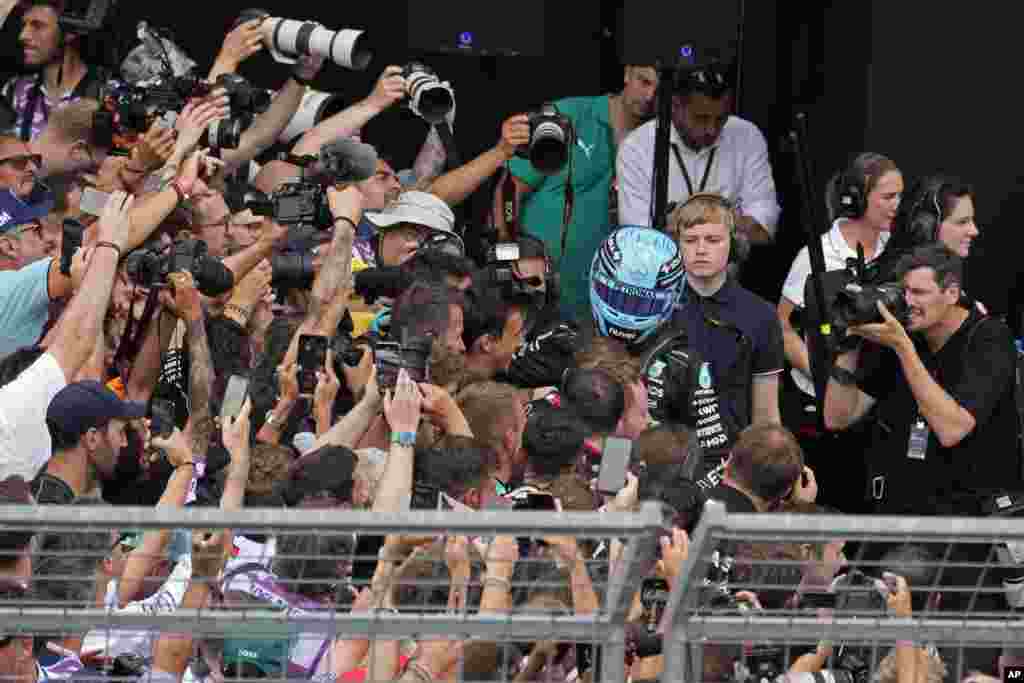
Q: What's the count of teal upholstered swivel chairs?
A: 0